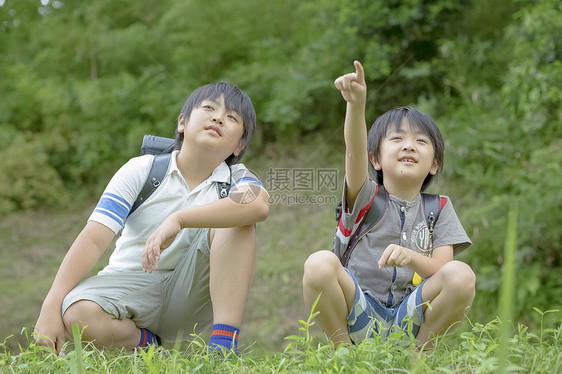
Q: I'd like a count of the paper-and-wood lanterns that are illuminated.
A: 0